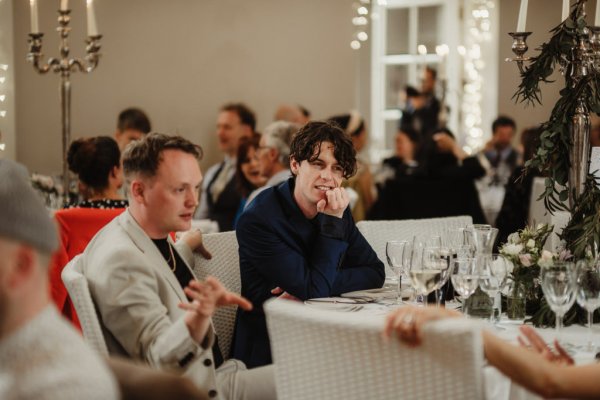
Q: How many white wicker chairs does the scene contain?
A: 4